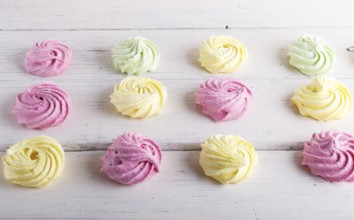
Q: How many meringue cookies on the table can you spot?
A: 12